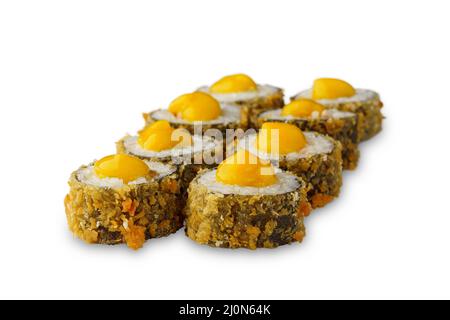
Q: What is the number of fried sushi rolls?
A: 8